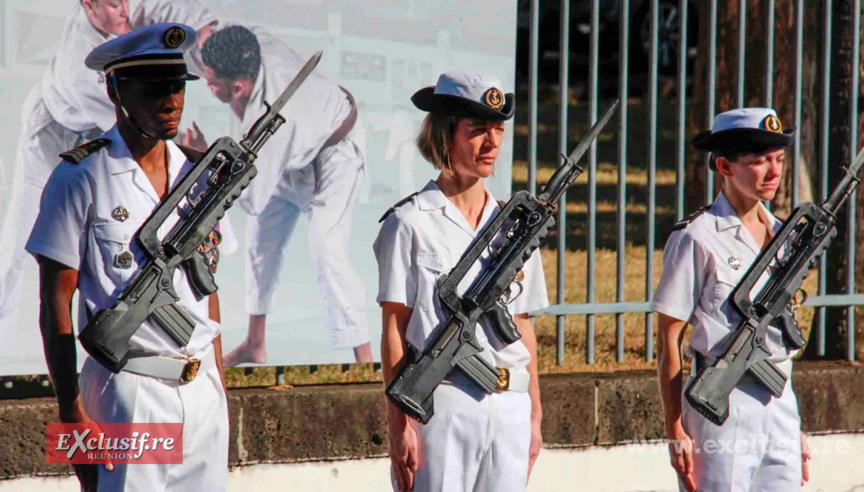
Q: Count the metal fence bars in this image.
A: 12